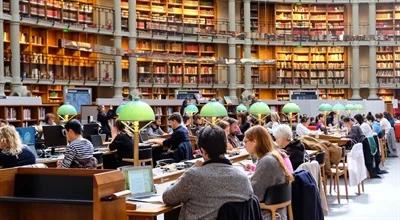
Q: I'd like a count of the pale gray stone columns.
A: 8